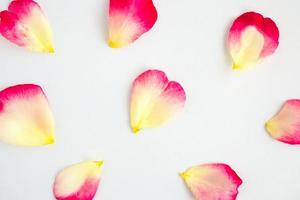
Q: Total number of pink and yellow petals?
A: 8